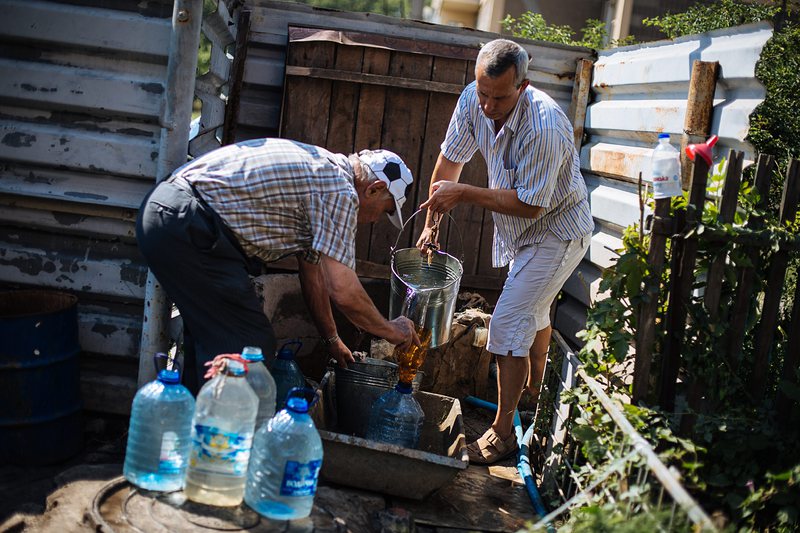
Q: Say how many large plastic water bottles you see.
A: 6